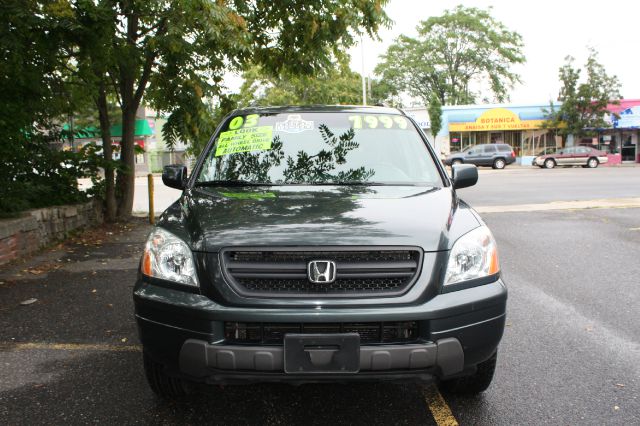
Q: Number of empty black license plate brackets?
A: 1